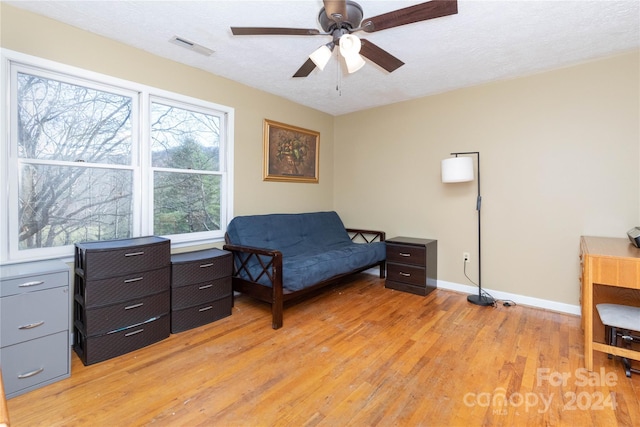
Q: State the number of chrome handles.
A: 12